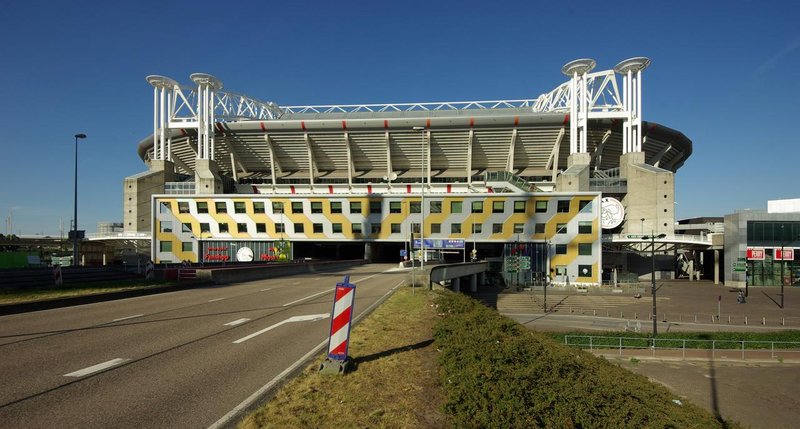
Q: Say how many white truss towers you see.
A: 4